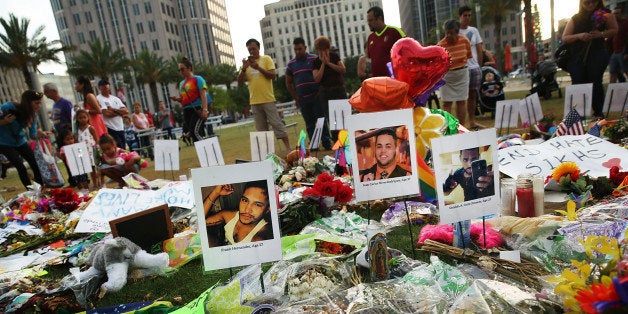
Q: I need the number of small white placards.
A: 10